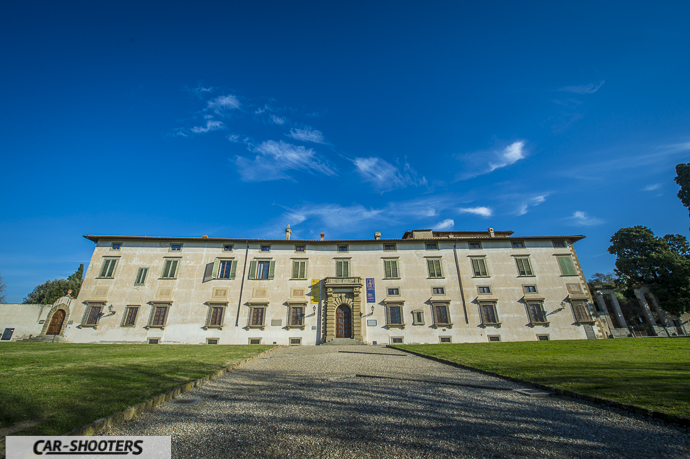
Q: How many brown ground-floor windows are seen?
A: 11